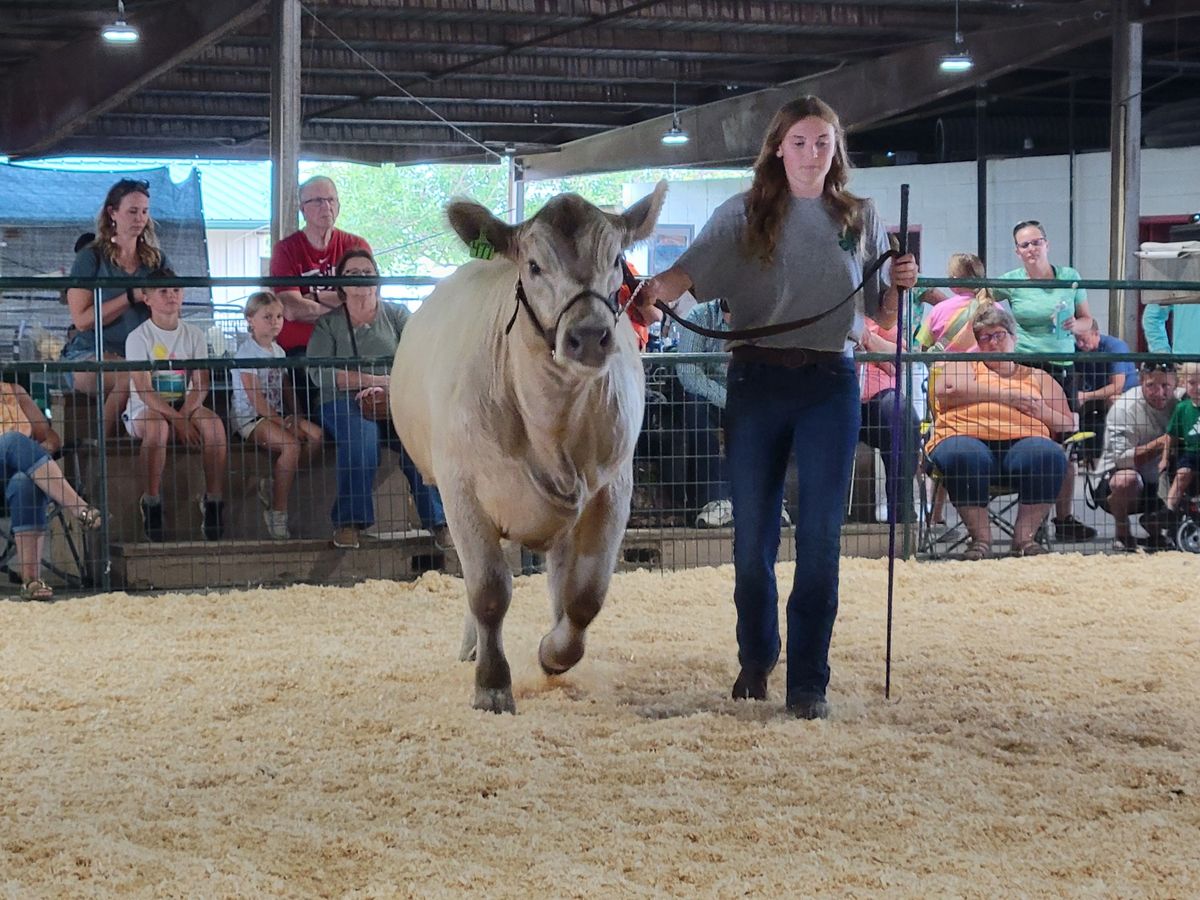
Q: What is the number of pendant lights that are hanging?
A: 3